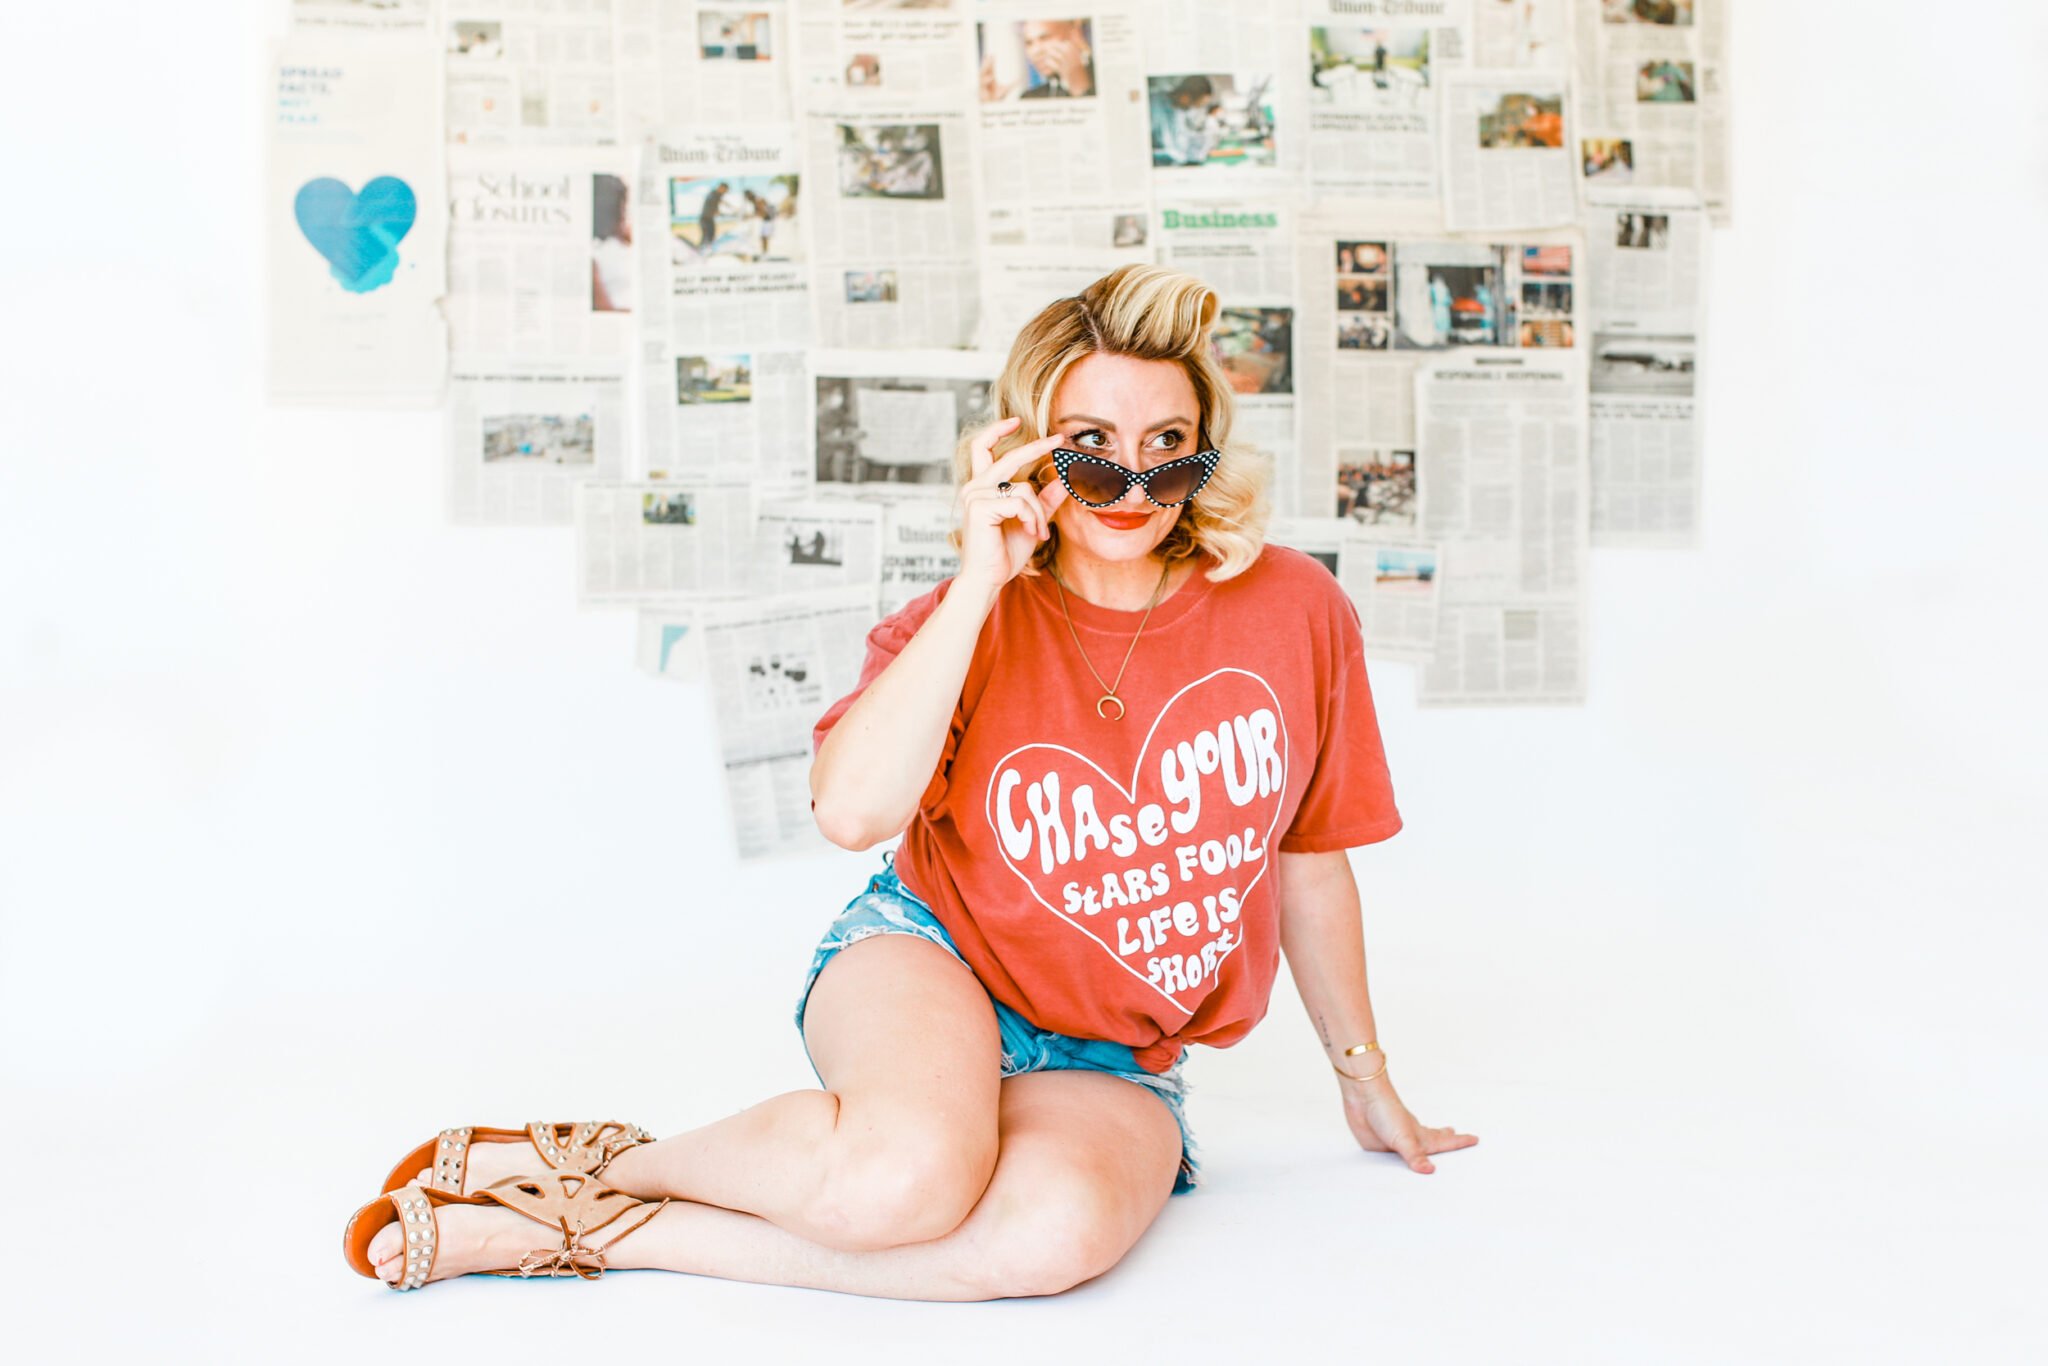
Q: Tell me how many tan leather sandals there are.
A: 2